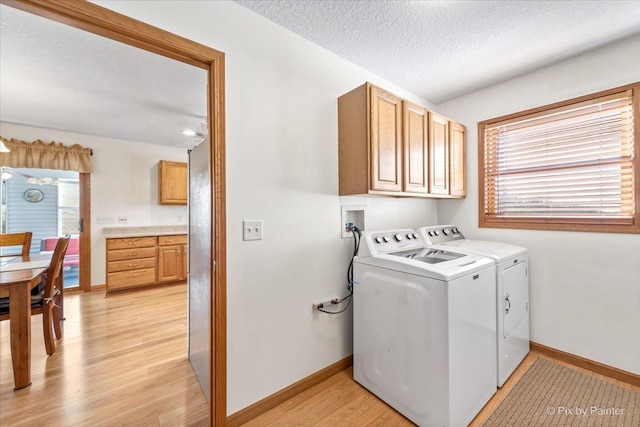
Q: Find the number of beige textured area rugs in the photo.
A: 1